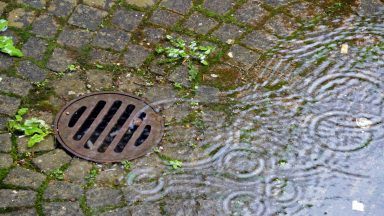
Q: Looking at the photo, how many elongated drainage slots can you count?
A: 6